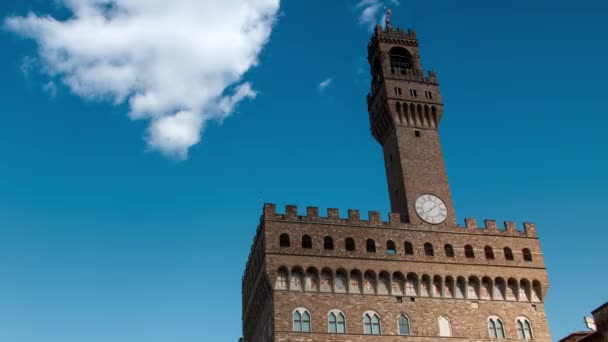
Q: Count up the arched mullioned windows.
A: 5